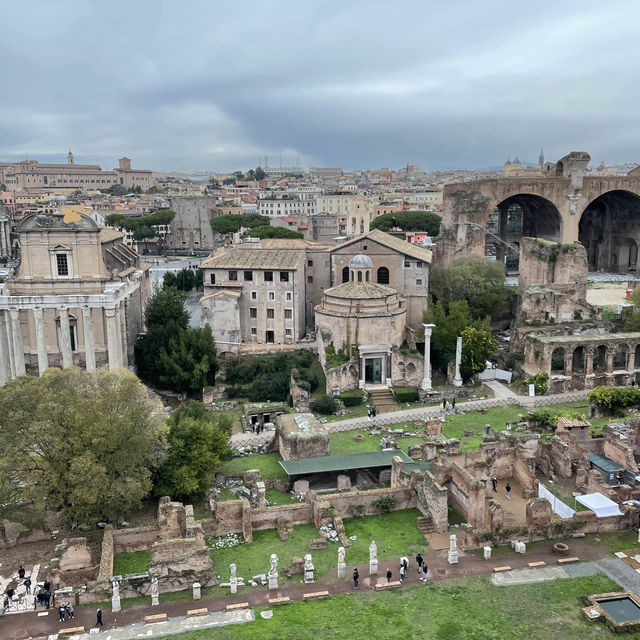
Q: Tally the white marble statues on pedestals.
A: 8